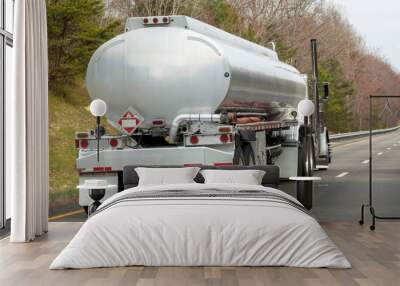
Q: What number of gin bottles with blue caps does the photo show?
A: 0